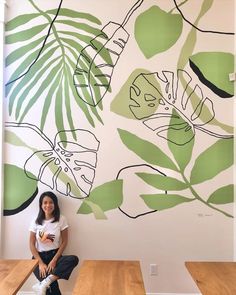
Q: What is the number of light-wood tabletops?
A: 3